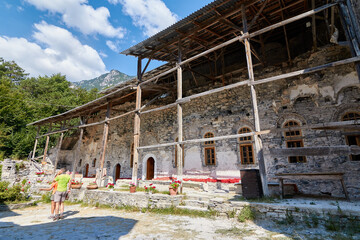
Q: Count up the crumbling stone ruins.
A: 1